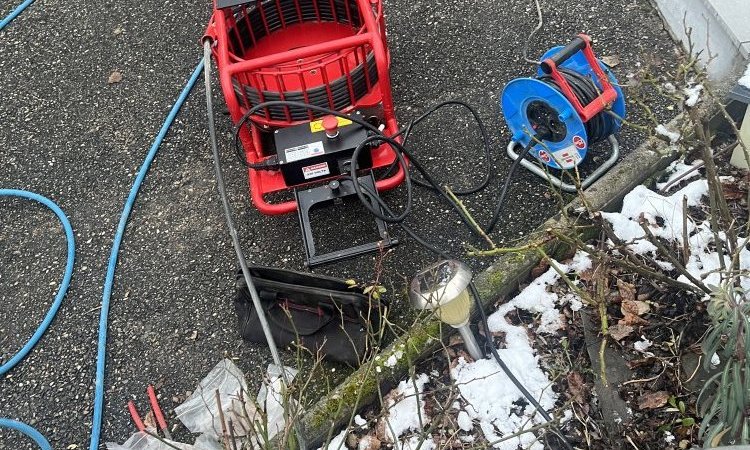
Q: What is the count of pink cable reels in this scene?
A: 0